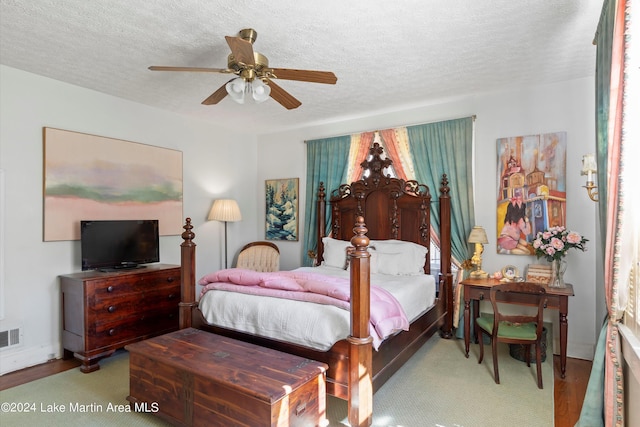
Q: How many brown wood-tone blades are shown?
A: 5